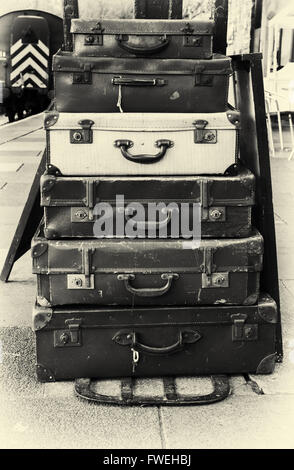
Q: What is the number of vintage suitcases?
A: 6